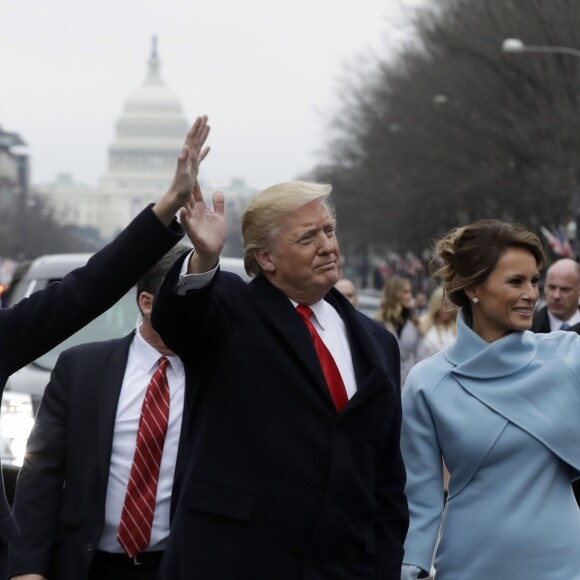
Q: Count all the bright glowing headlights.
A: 1